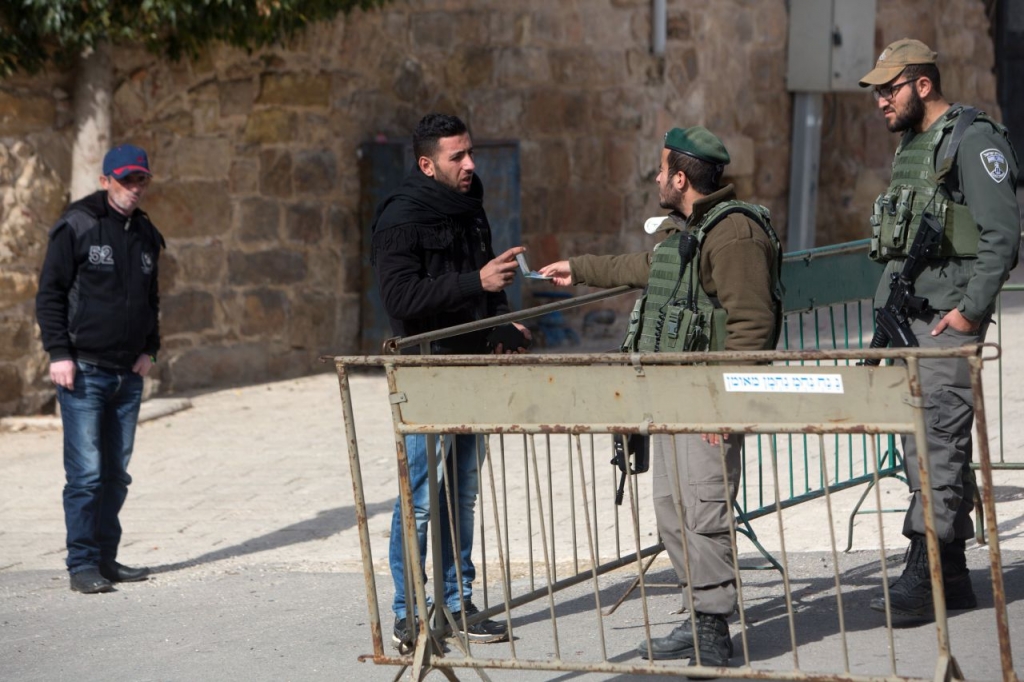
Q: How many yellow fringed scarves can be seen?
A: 0